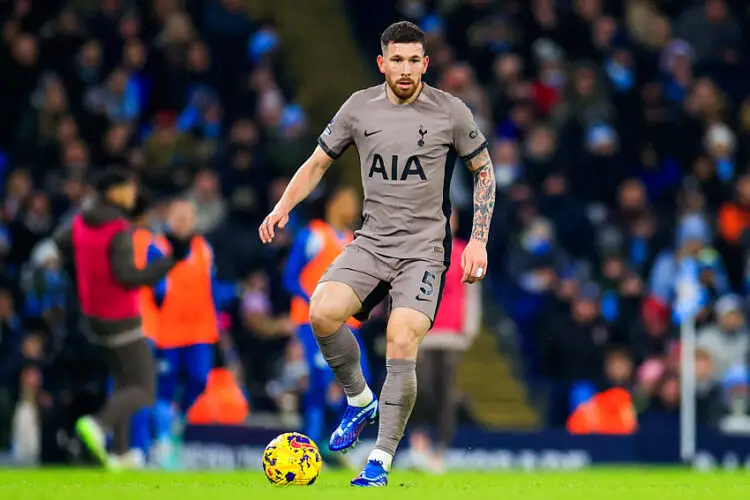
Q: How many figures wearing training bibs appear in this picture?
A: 5